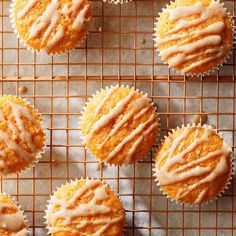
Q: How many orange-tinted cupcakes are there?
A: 7